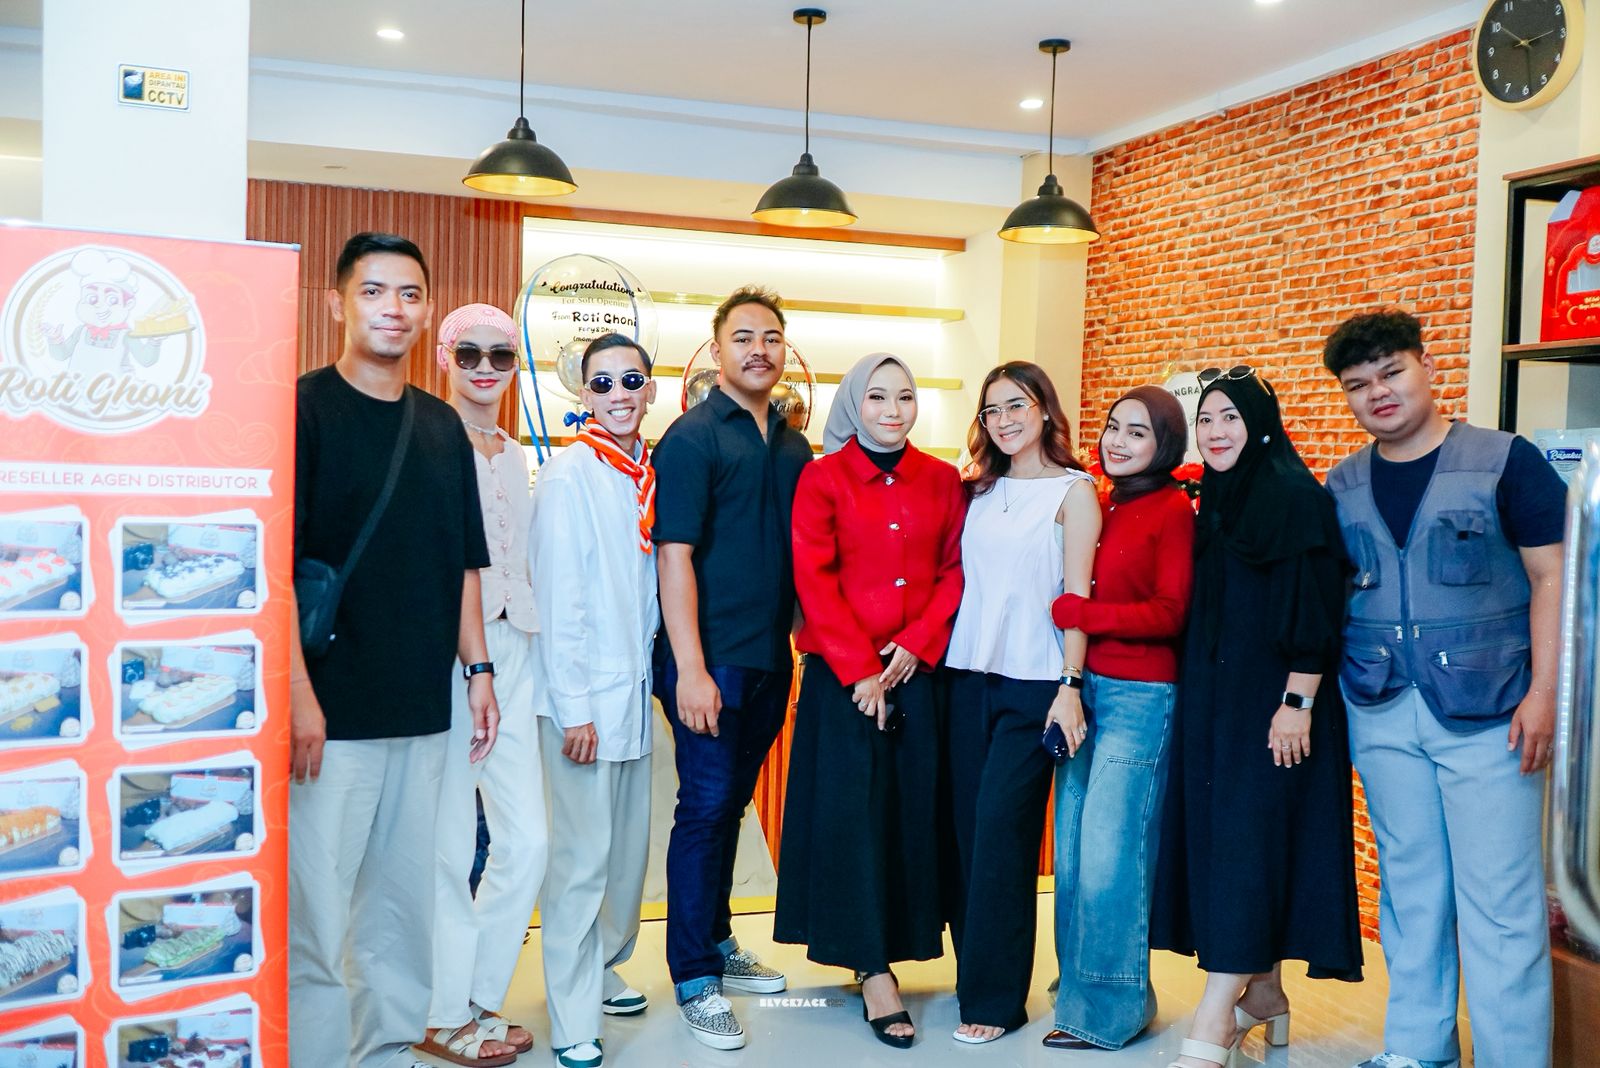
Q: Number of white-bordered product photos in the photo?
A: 10